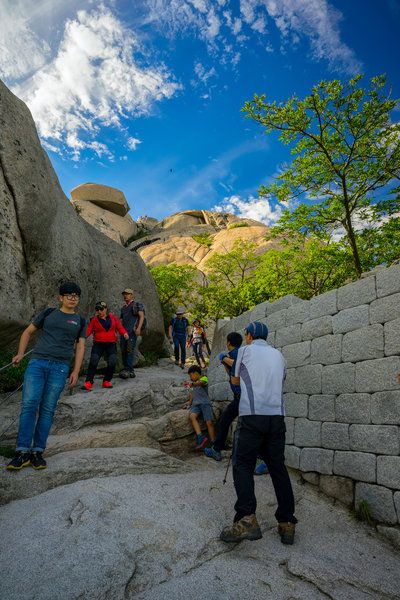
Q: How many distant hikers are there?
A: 2